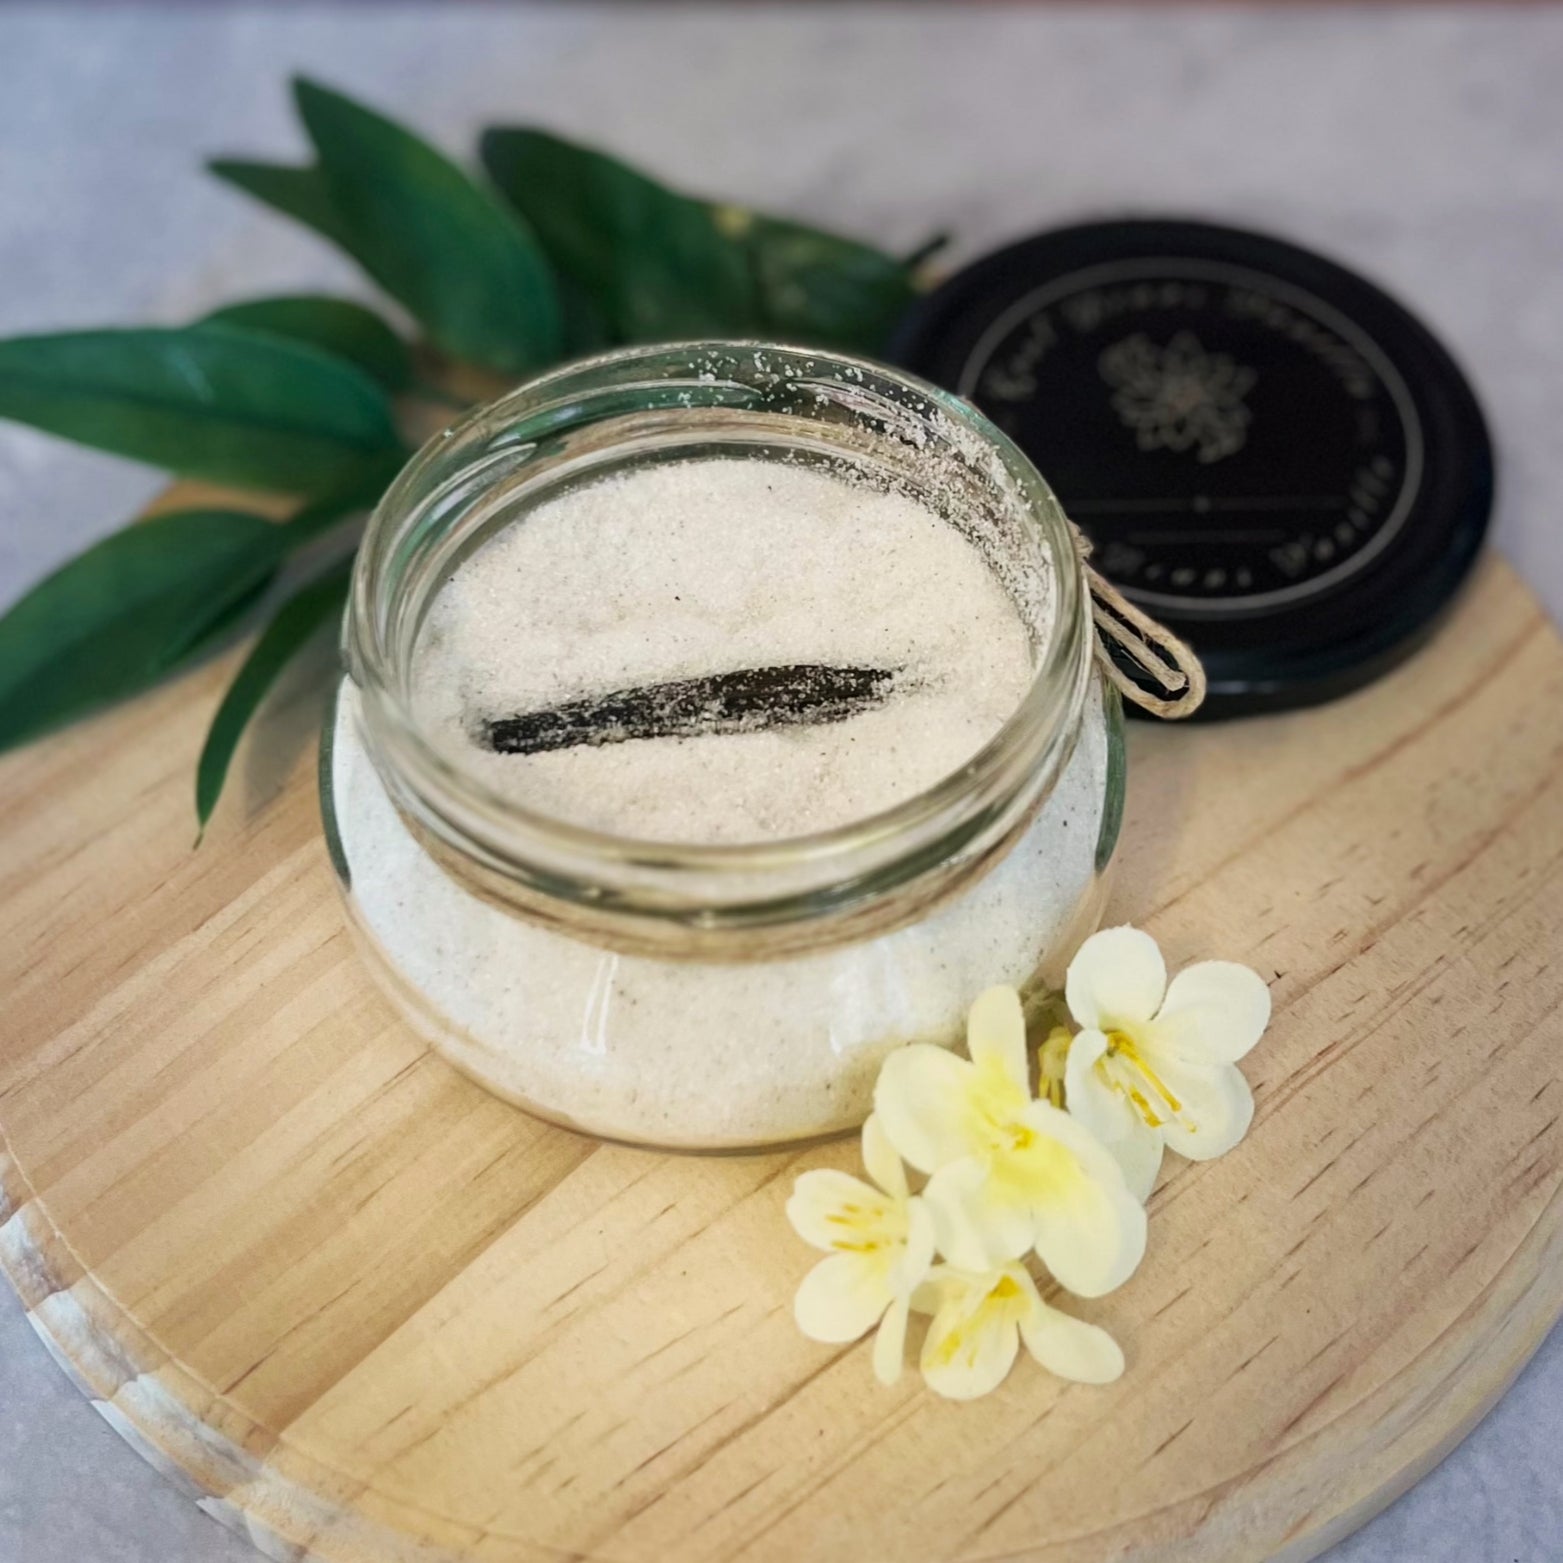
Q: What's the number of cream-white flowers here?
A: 4